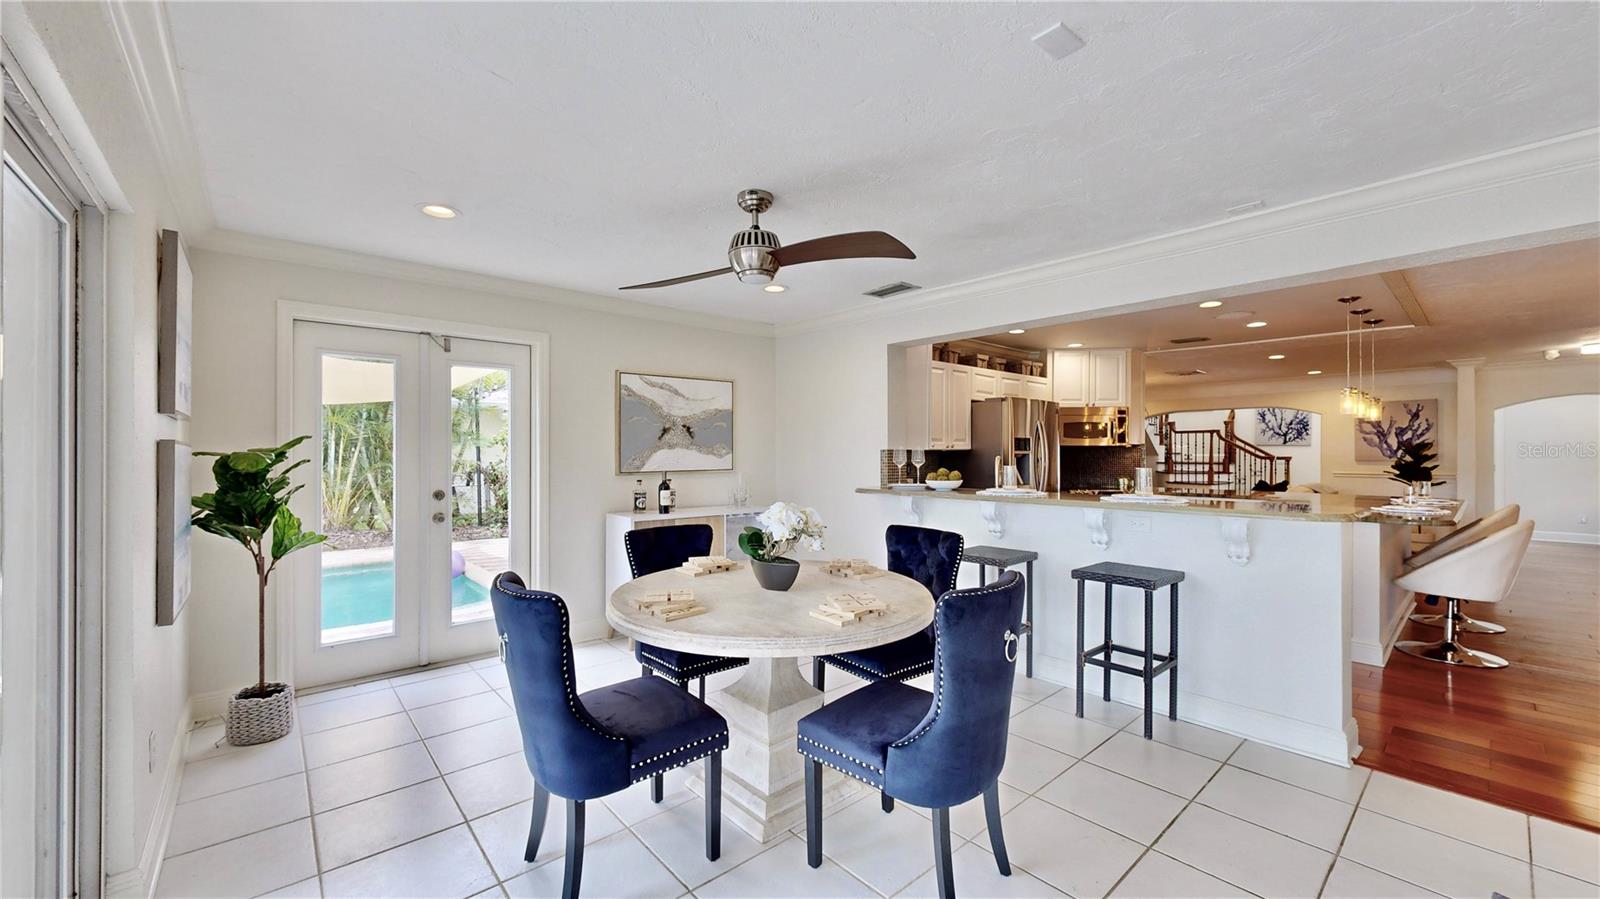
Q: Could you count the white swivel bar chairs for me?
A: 2